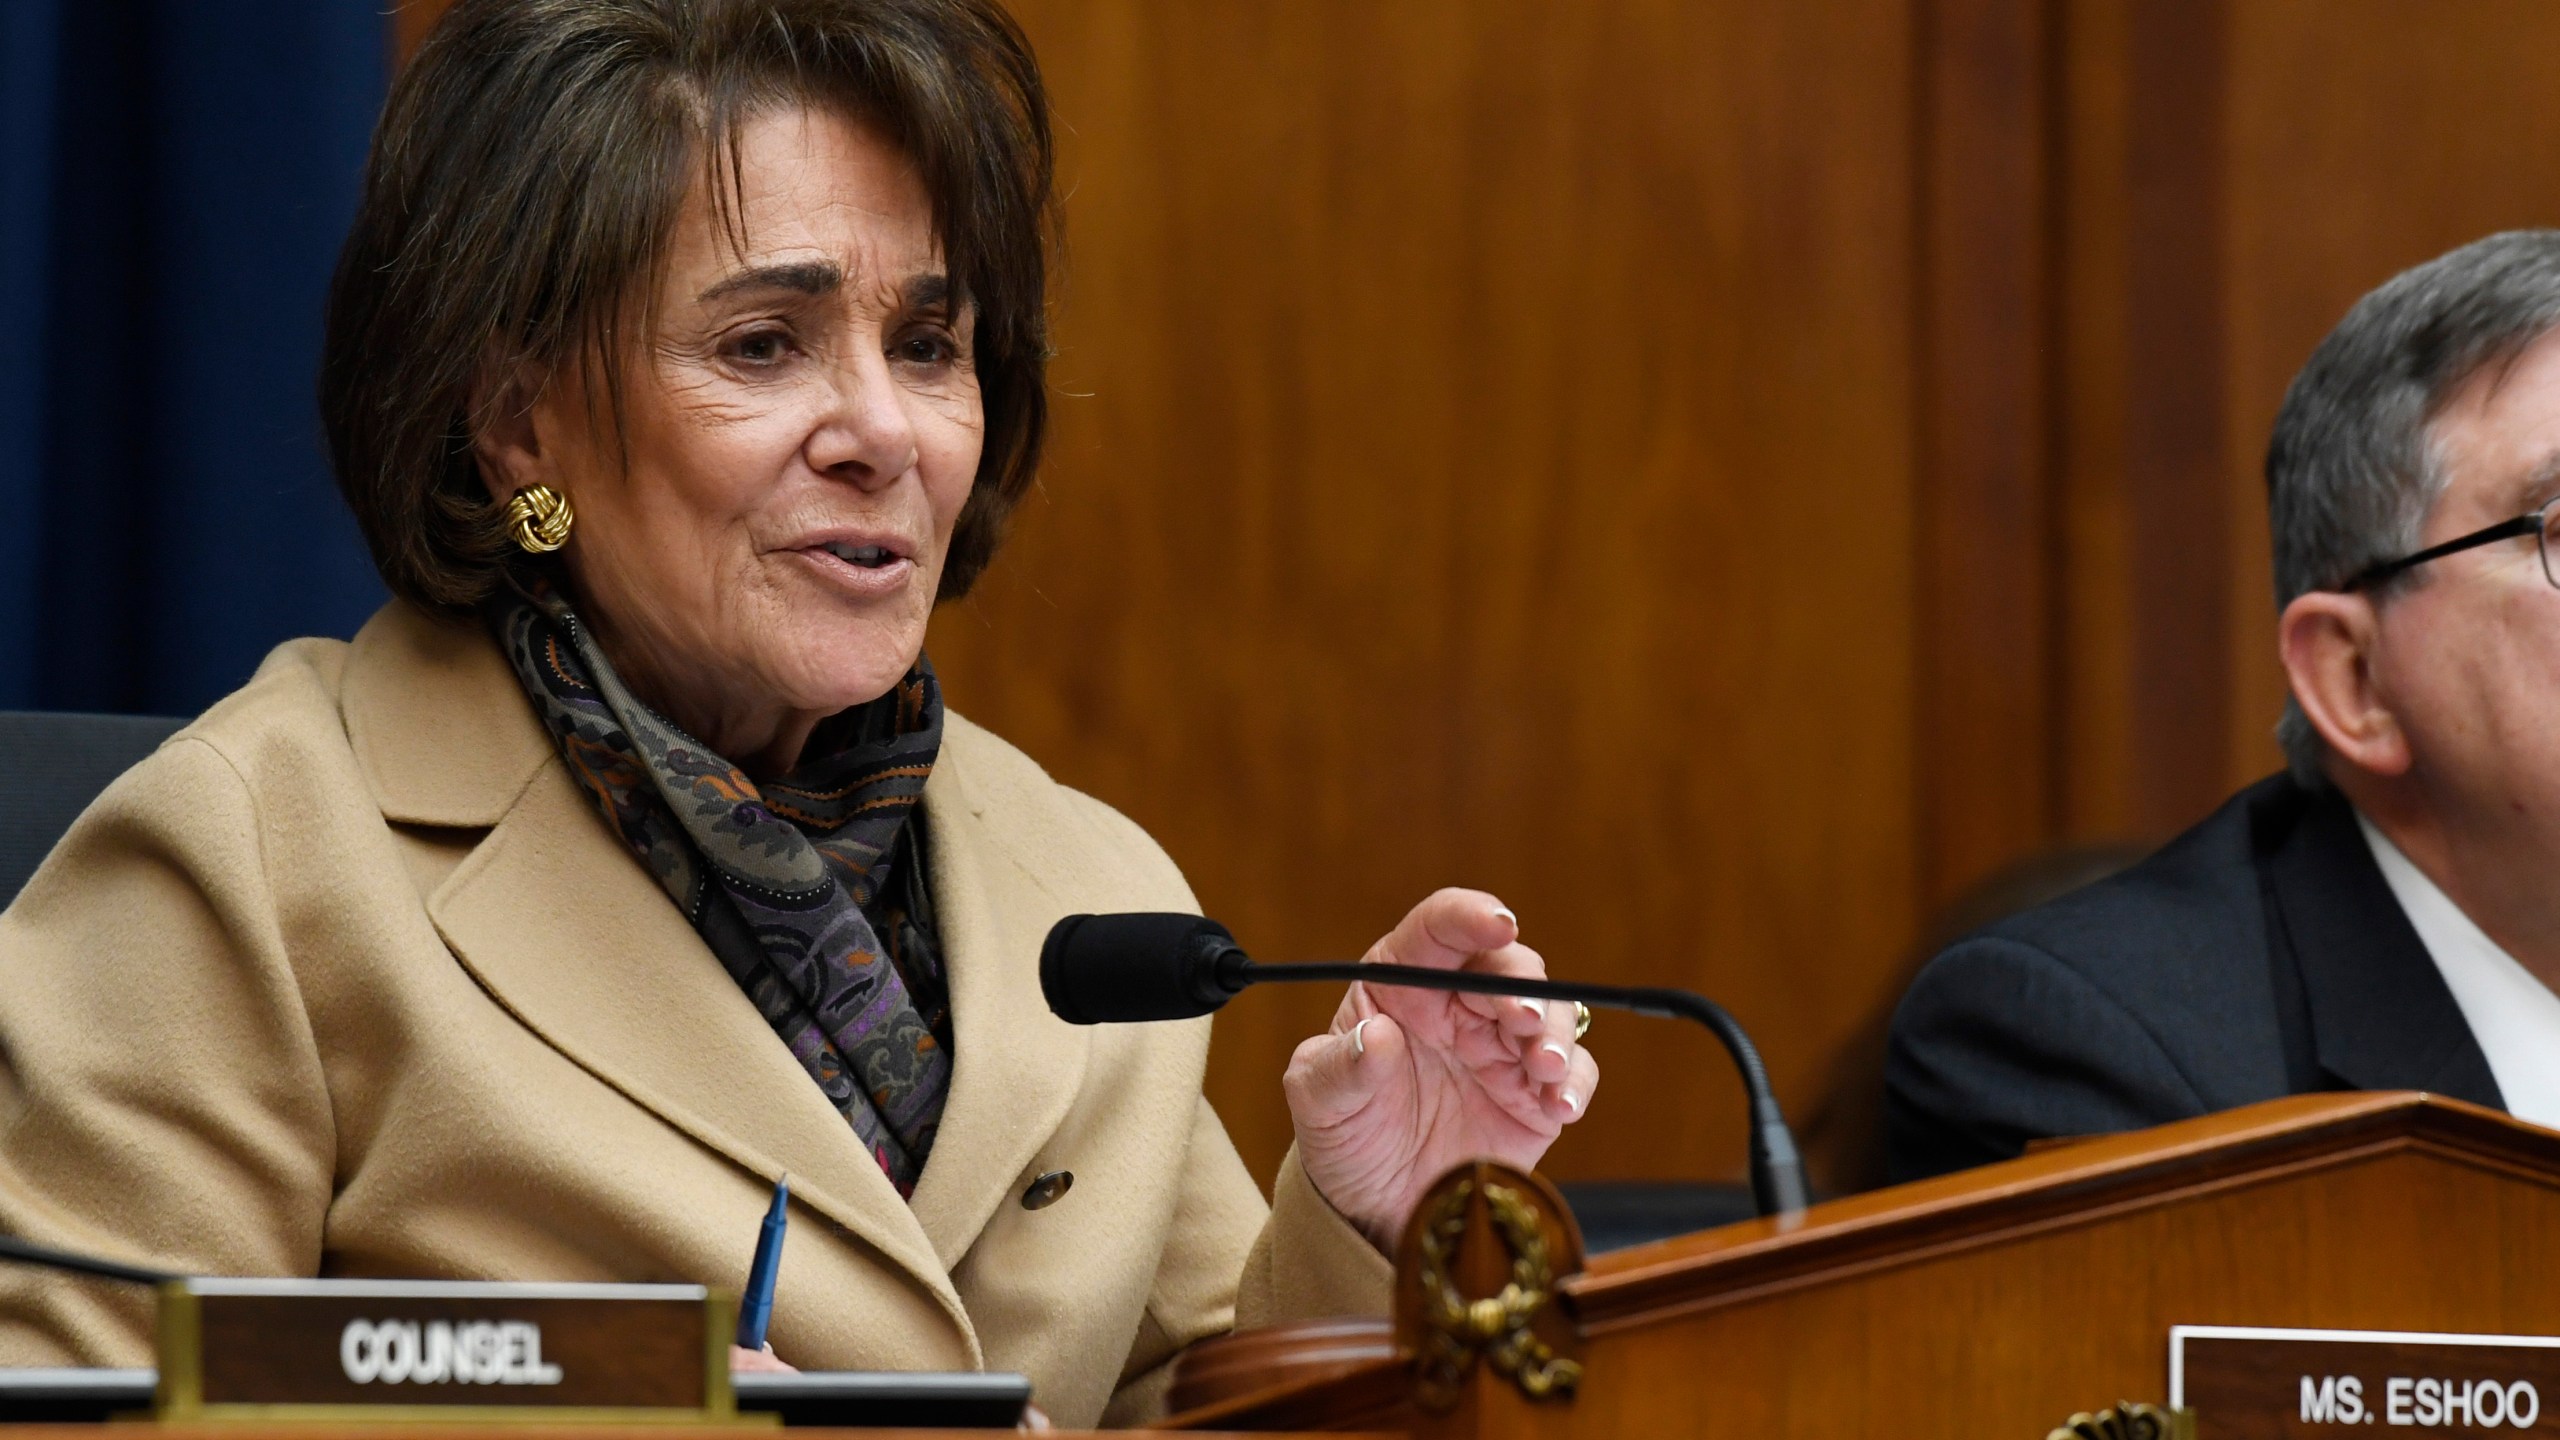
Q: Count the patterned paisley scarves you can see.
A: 1